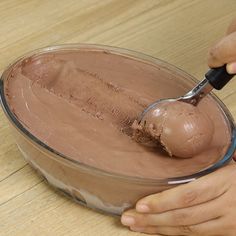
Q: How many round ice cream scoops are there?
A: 1